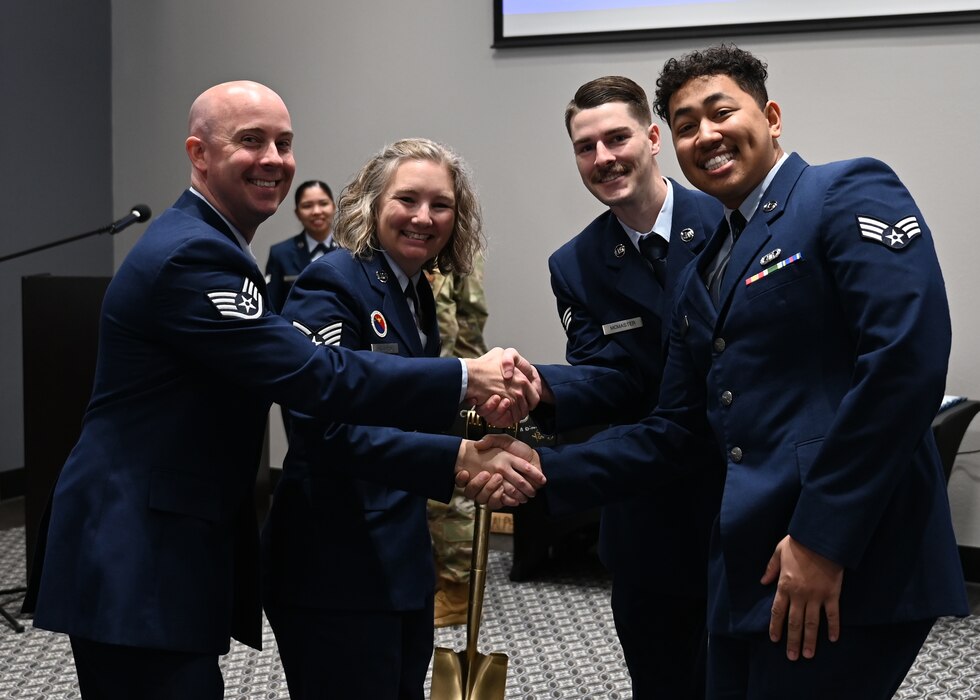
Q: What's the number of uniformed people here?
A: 6